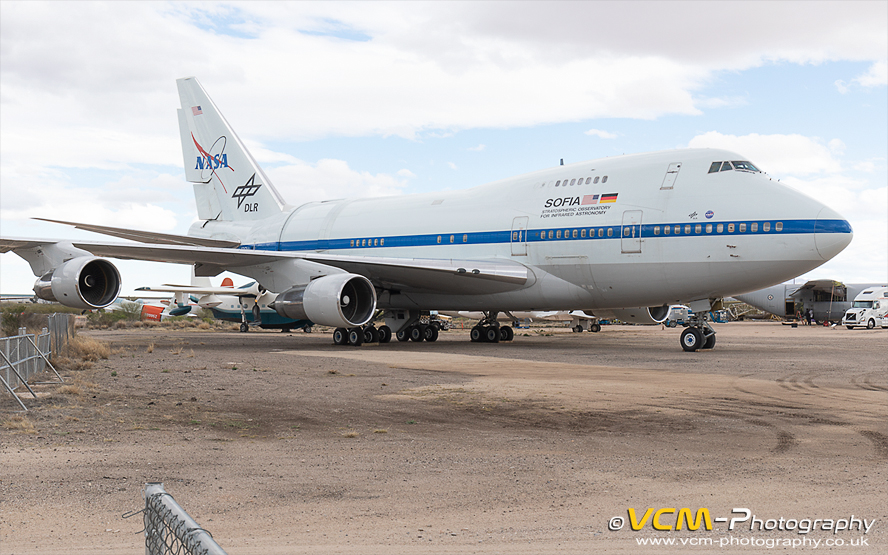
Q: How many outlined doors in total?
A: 3